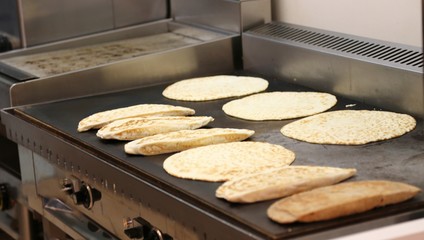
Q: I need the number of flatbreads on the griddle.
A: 9